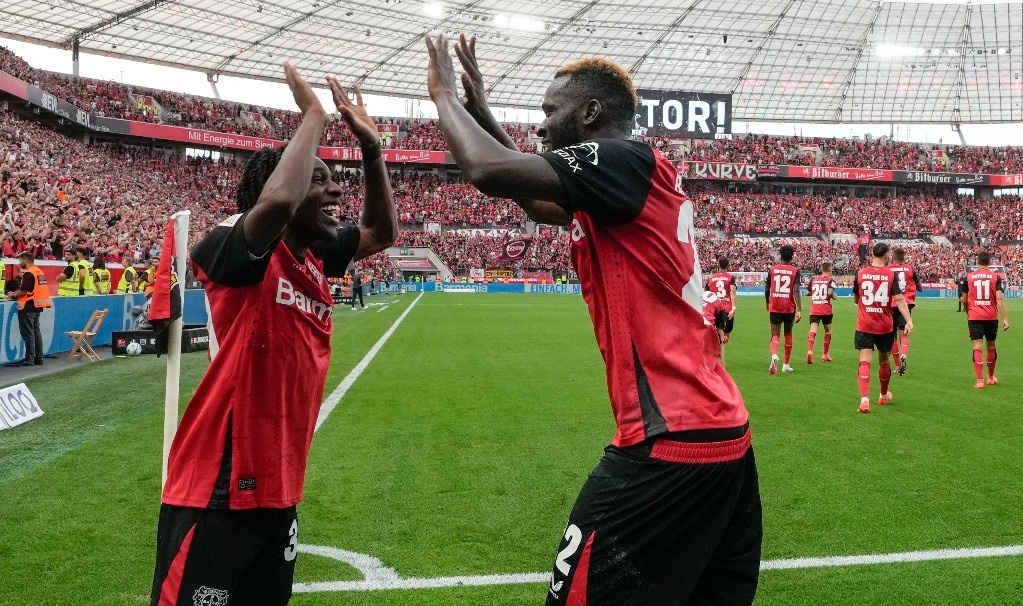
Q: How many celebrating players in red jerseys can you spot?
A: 2